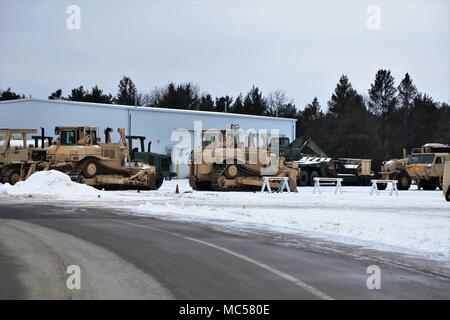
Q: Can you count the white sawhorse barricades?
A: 3